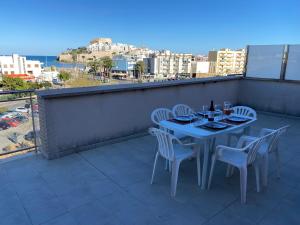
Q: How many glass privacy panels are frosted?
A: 2